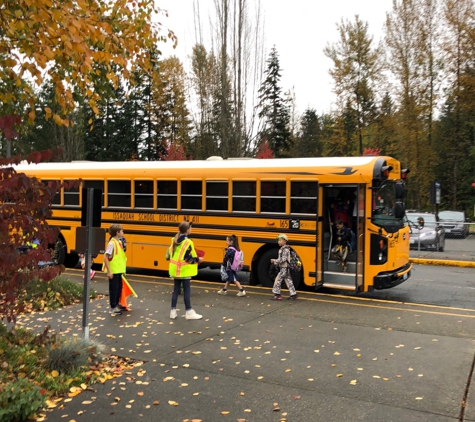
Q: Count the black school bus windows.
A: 11